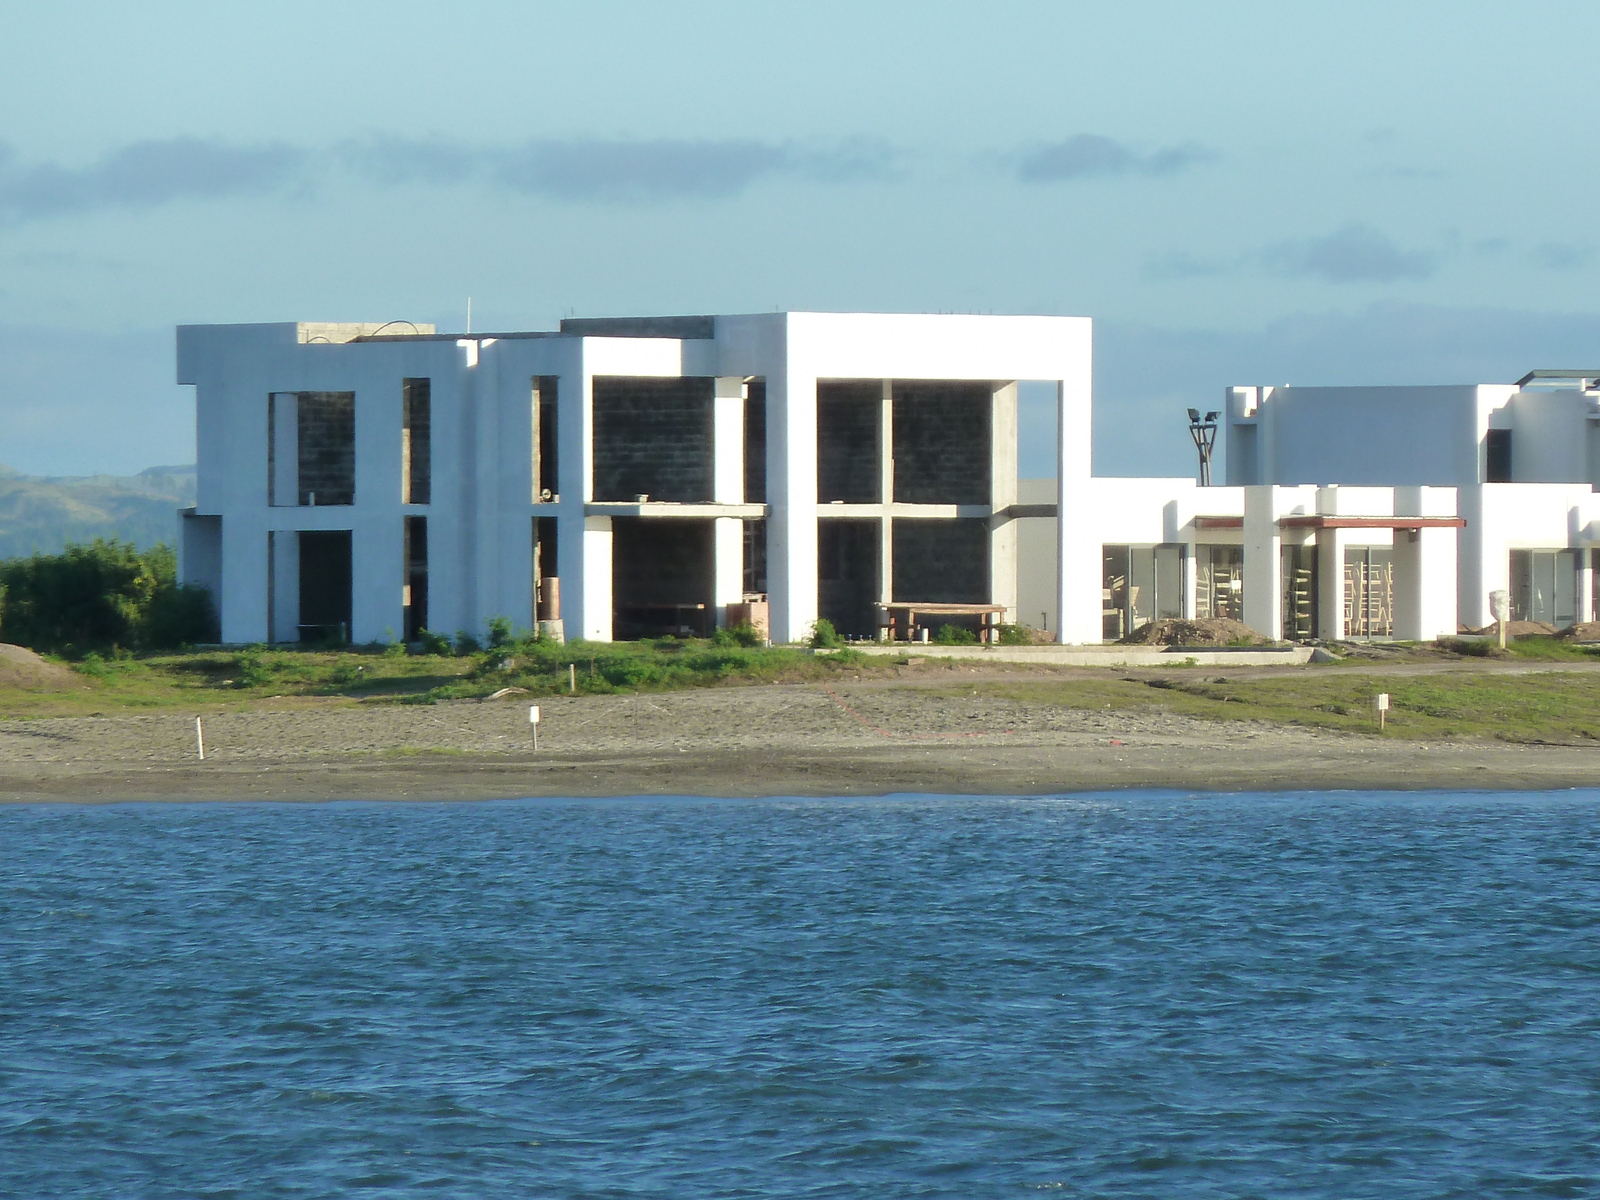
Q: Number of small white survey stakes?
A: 4